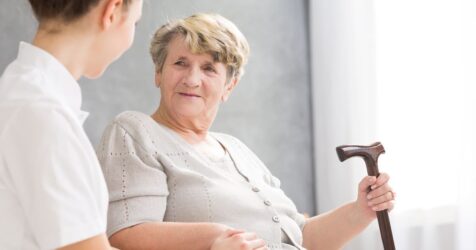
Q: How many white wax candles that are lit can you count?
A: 0